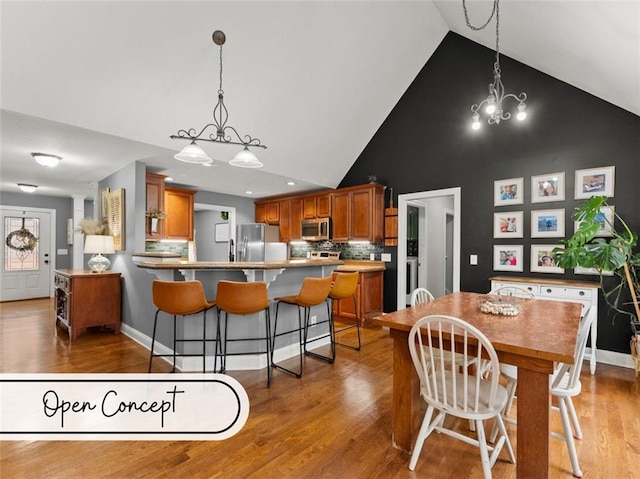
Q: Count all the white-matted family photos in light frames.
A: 9